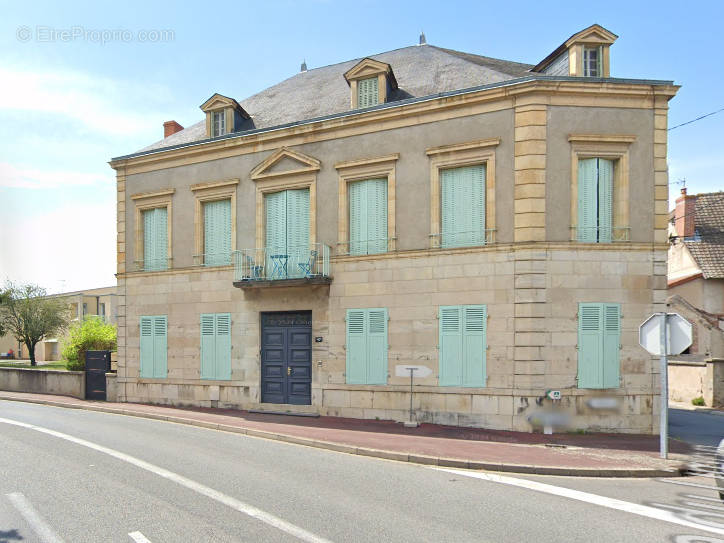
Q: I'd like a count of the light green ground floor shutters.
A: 10